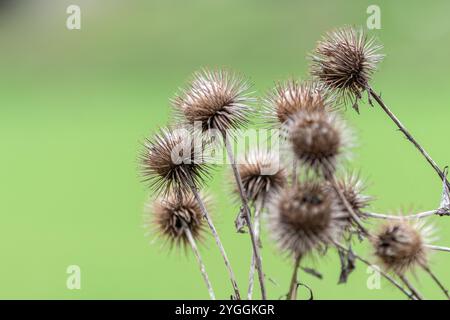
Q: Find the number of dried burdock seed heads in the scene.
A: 10